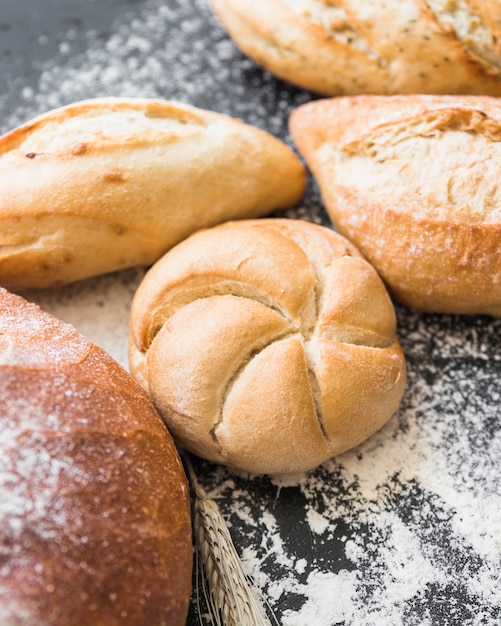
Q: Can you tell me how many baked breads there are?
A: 5